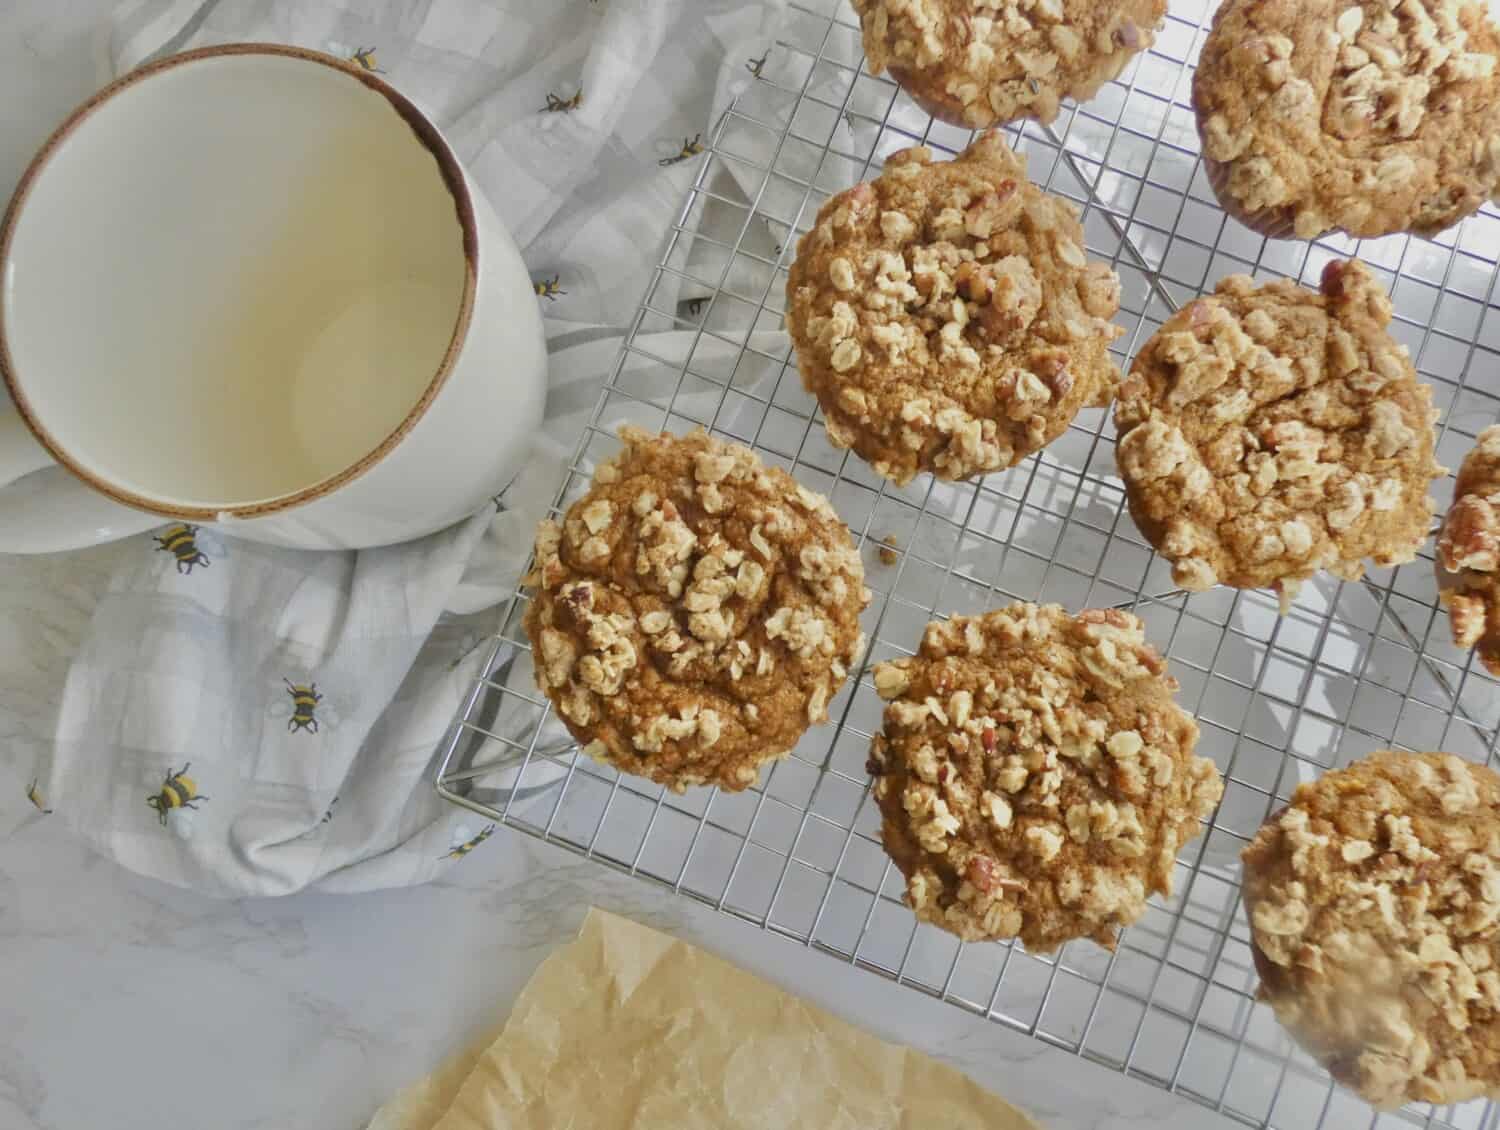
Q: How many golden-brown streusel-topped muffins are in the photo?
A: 8